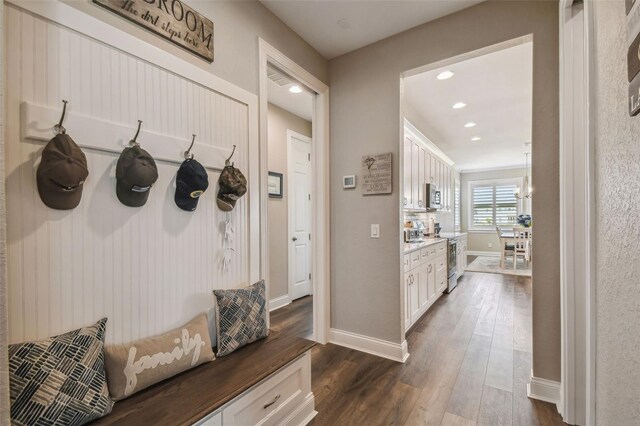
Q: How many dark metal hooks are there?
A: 4